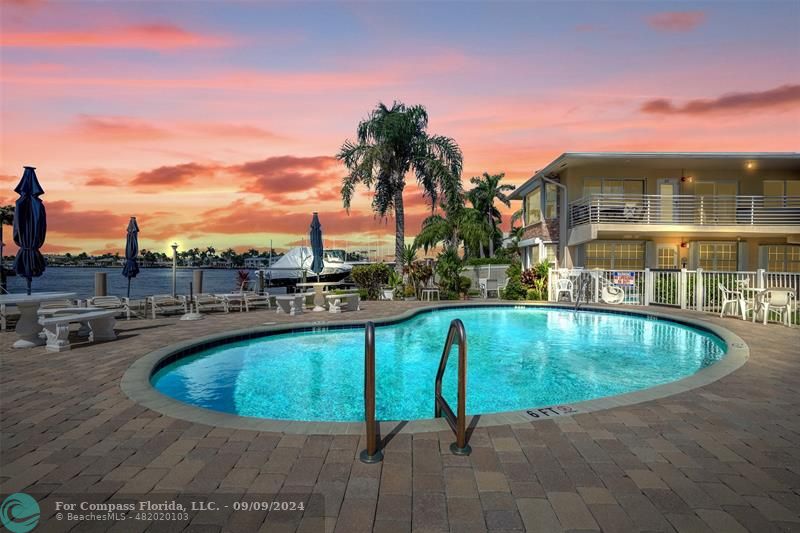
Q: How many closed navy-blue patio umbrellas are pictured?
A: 3